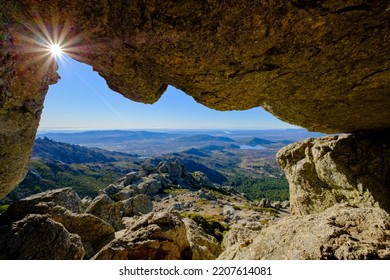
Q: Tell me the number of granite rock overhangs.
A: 1